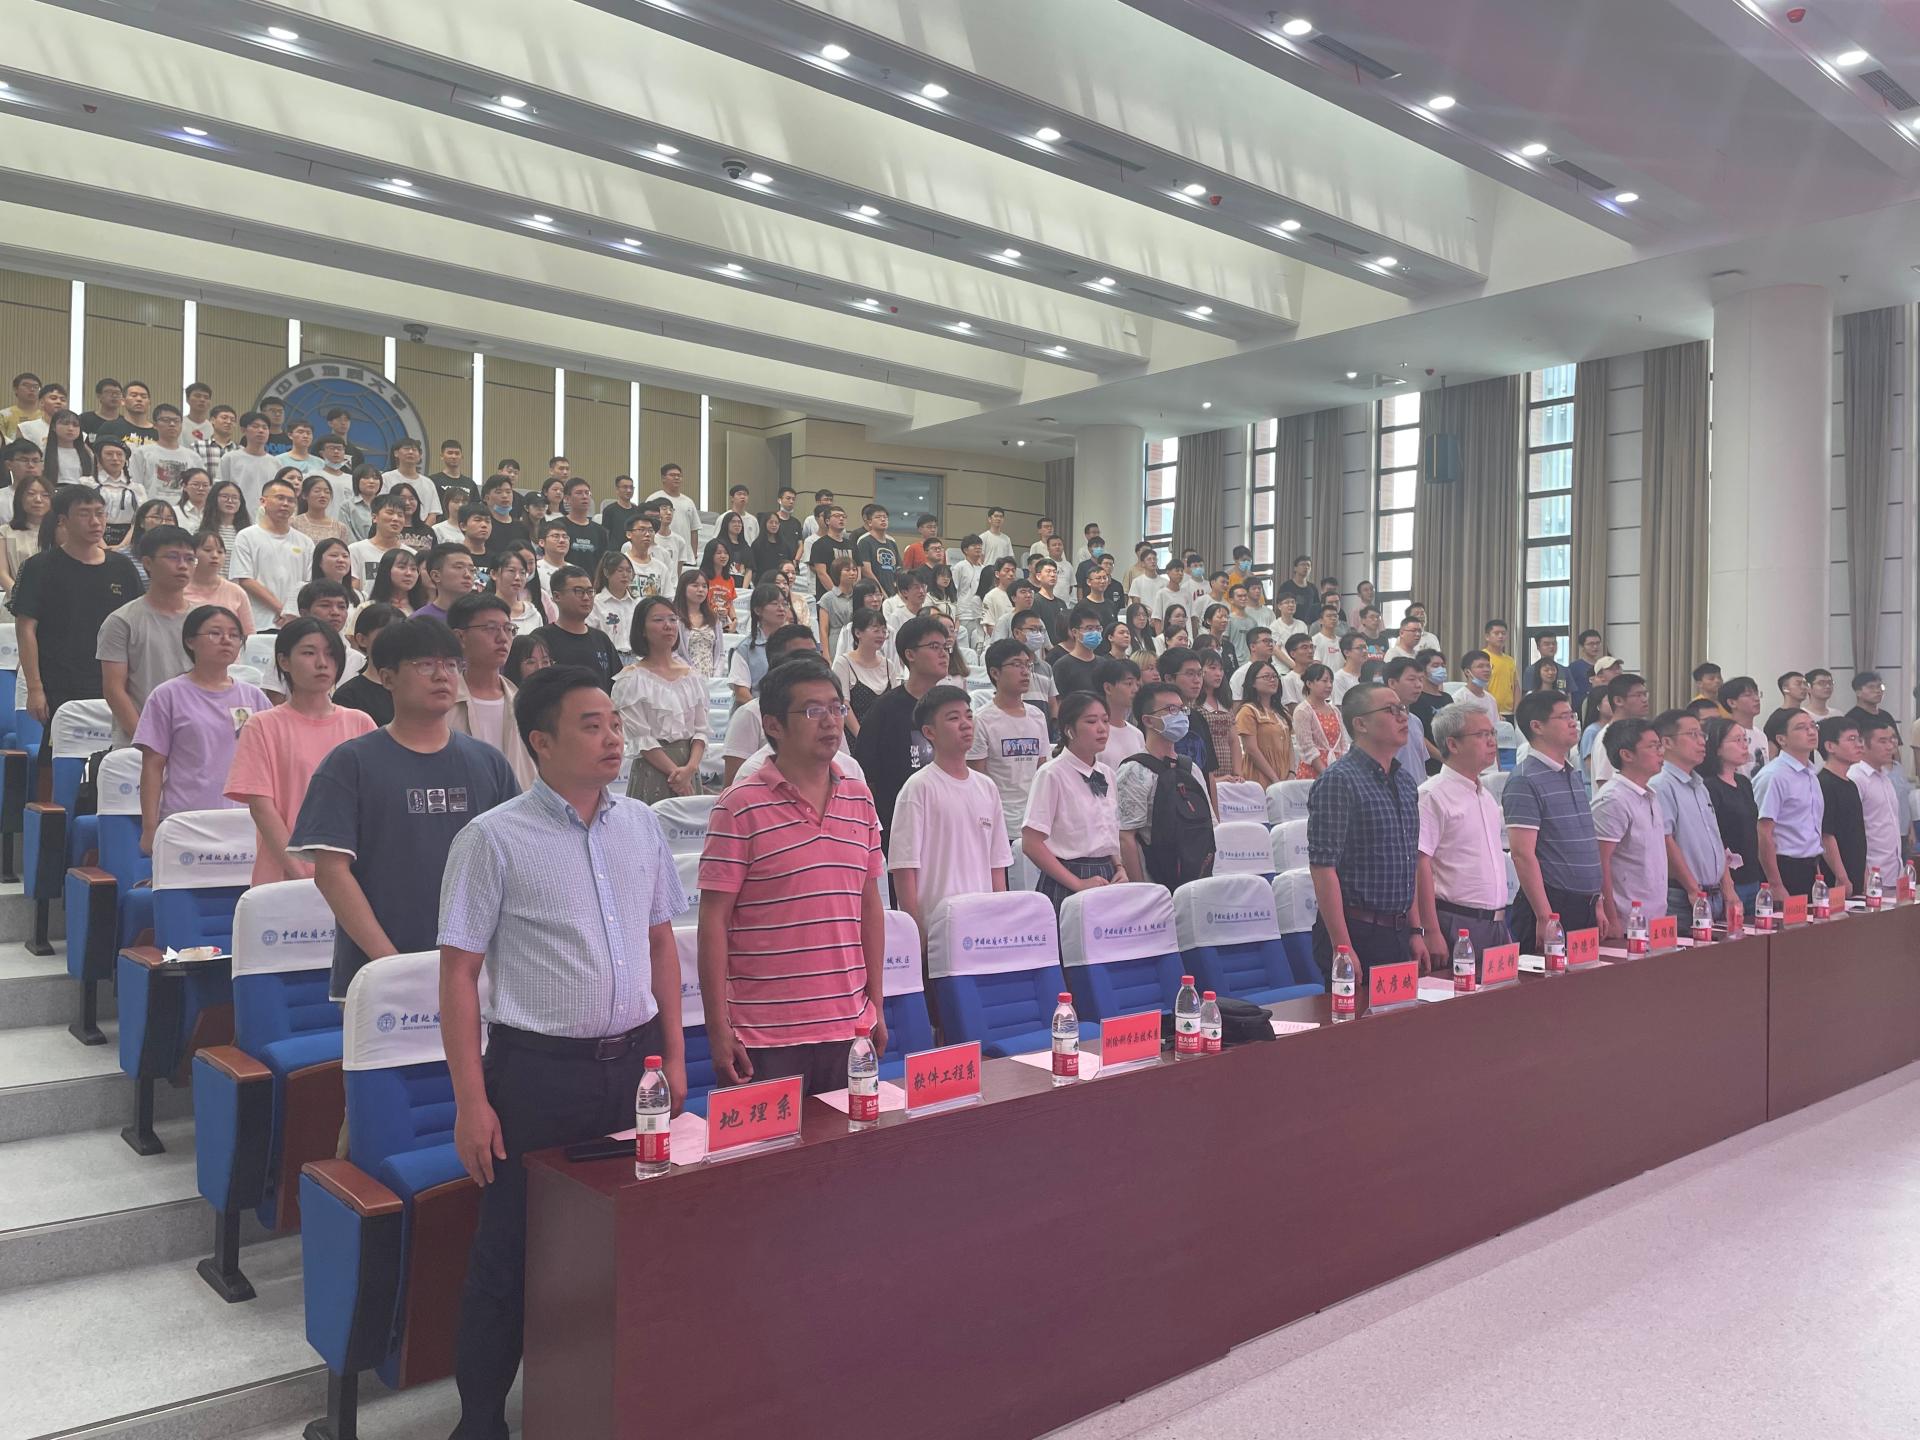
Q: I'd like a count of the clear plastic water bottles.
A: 14